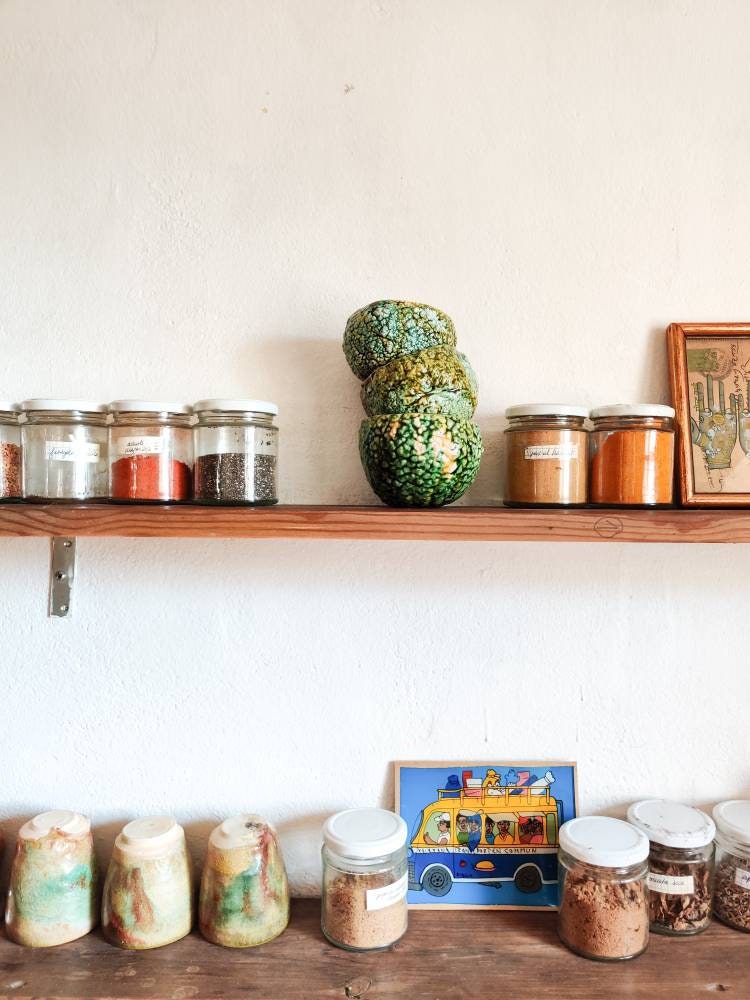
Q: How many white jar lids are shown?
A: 10